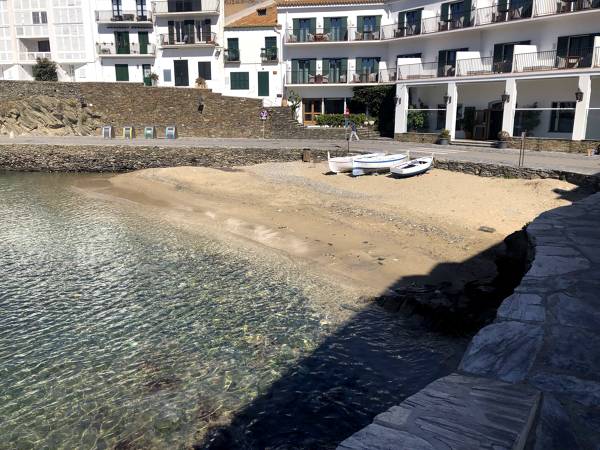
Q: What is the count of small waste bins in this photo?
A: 4